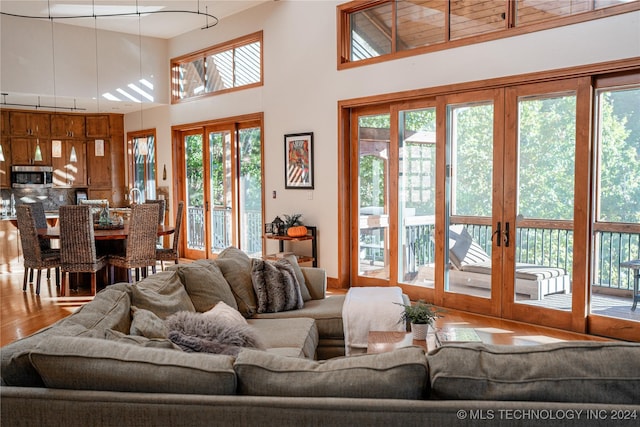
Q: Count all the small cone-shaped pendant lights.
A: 3